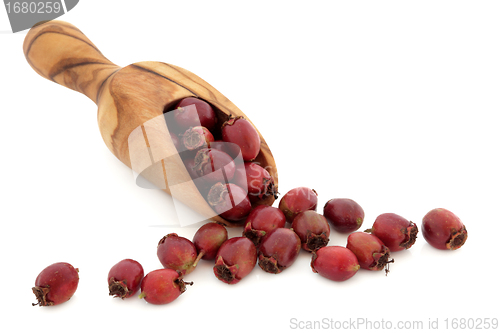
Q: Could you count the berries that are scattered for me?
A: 15